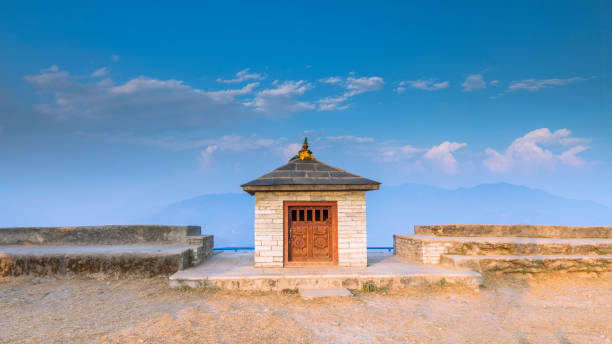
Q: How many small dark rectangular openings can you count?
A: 5